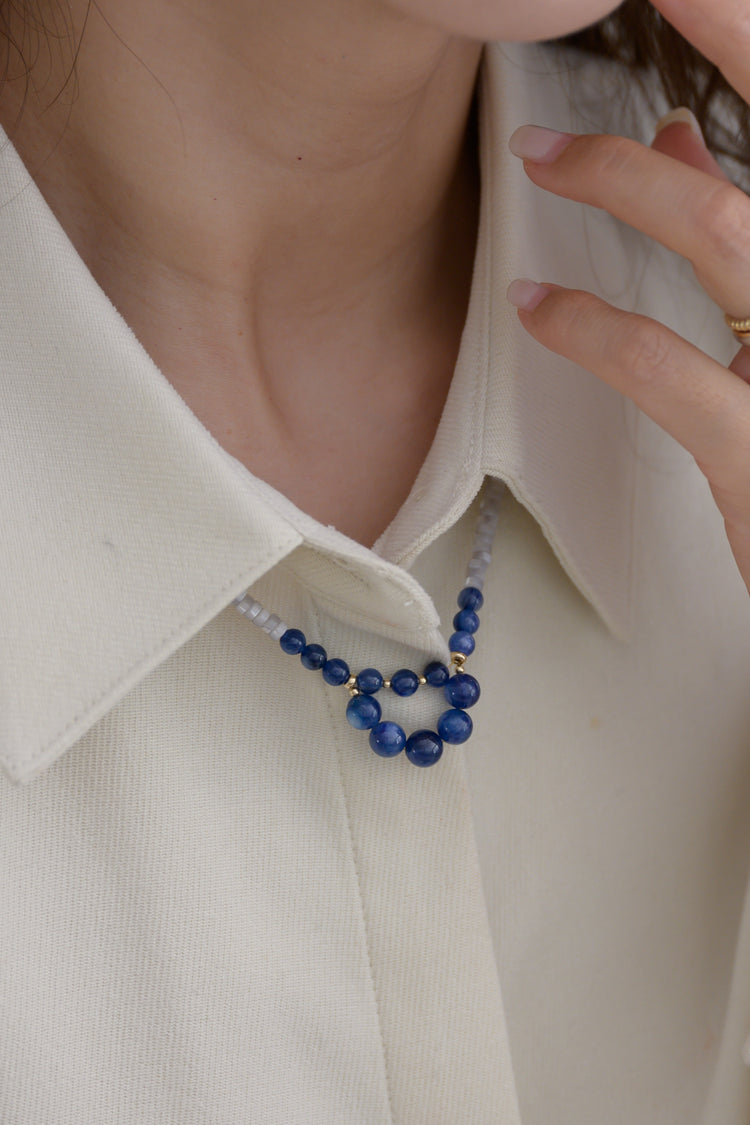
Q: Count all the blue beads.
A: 14